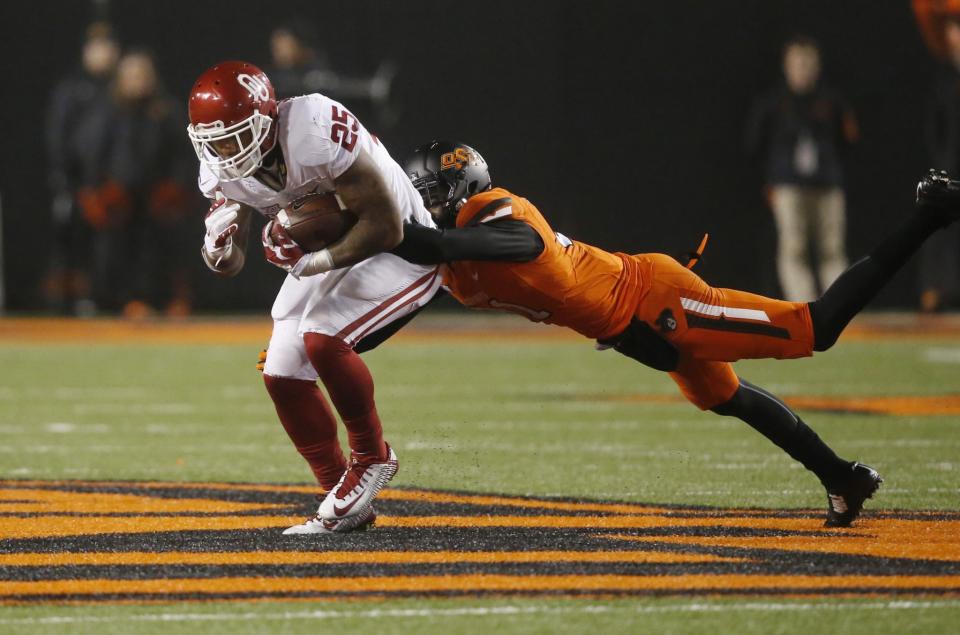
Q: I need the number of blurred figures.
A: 5